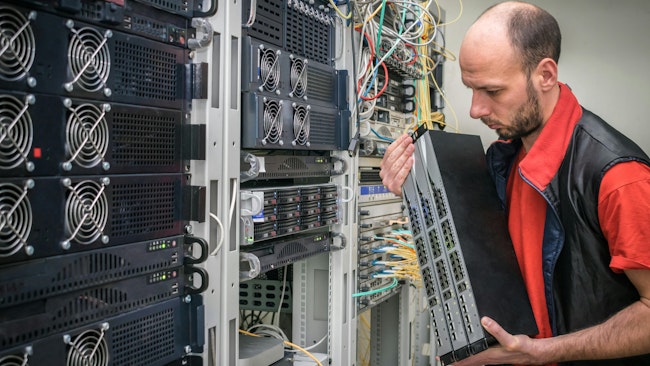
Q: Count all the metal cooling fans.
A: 12